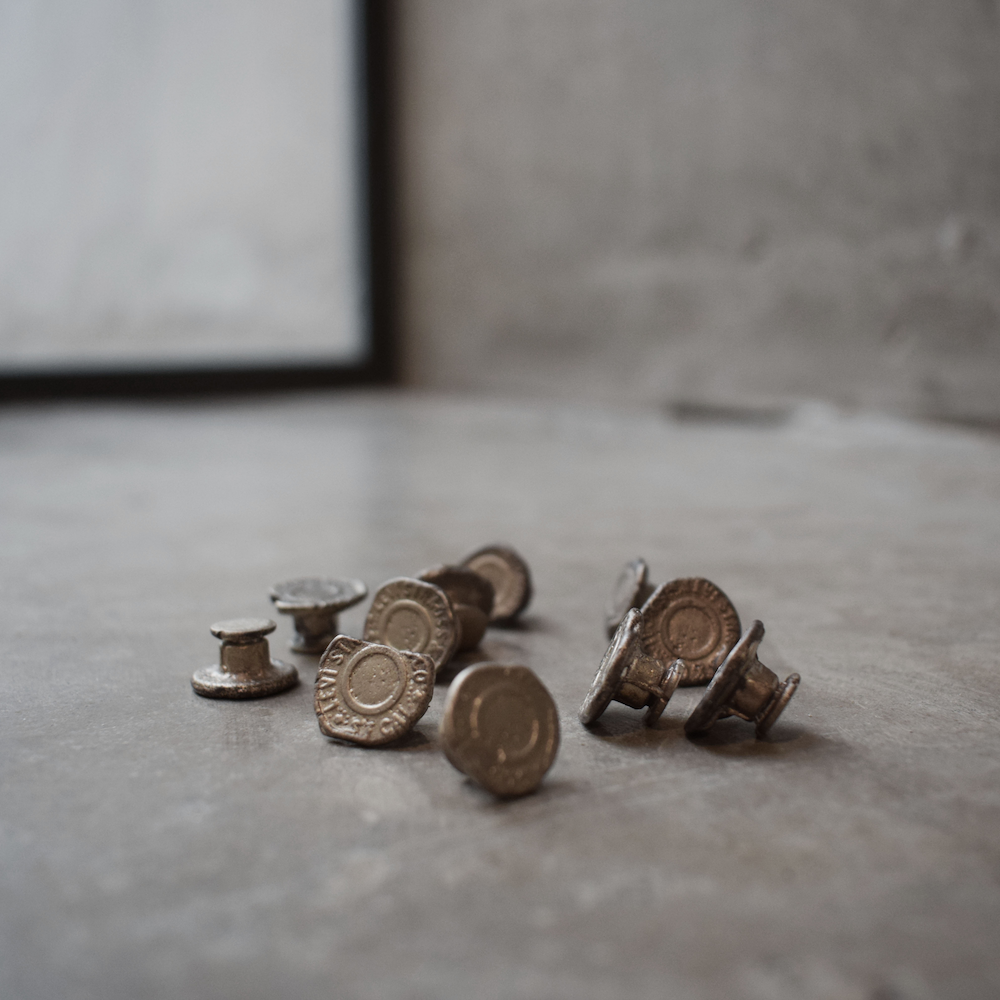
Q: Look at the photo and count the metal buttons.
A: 11